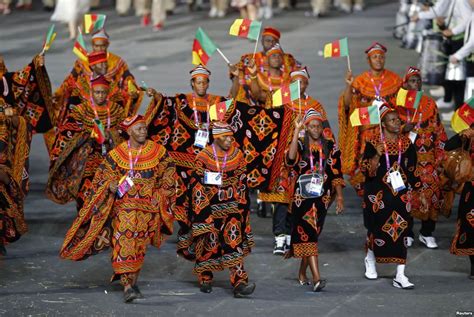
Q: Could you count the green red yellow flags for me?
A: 12